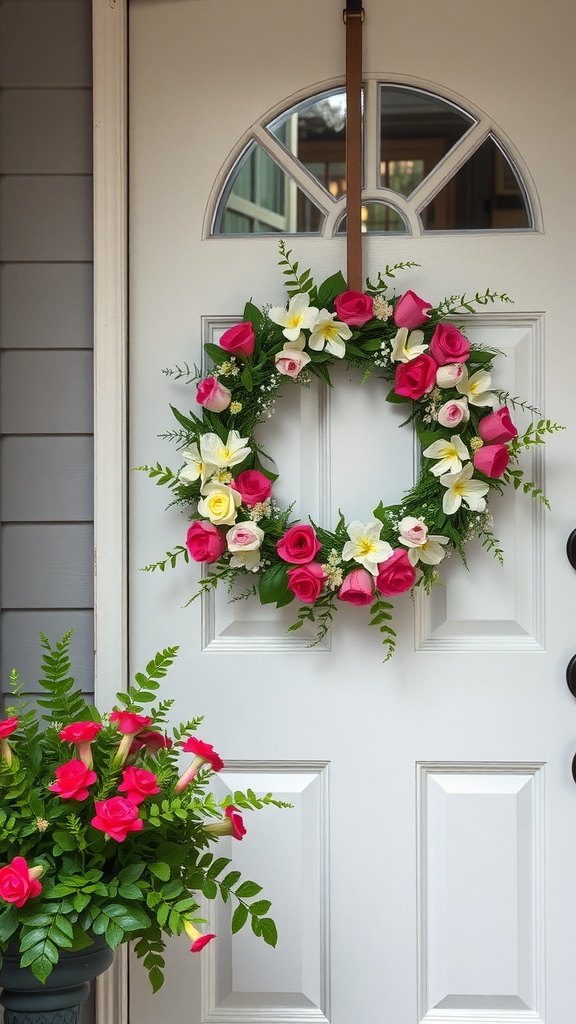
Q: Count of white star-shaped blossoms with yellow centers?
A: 10